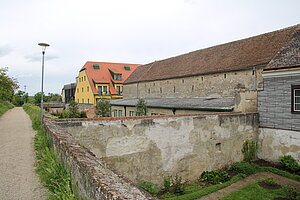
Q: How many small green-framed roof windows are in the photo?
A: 2